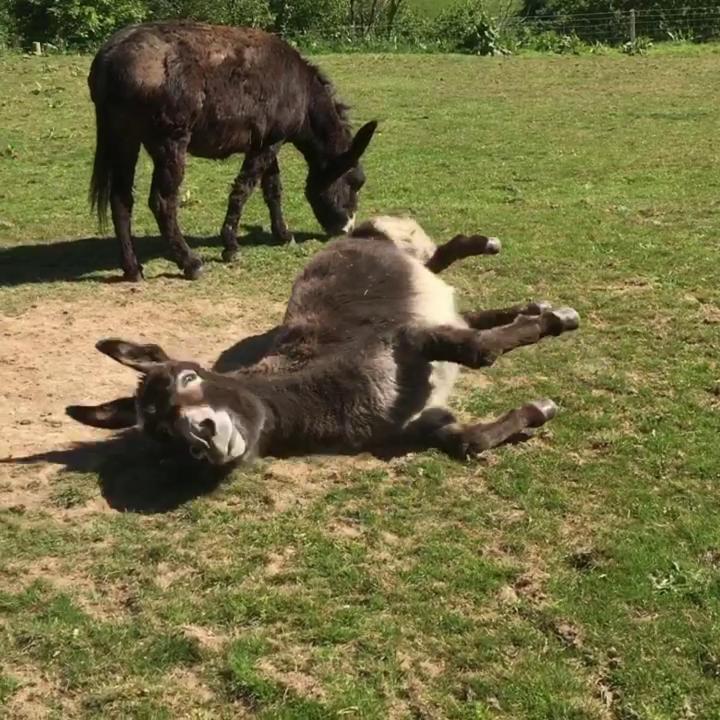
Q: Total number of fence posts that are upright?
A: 1